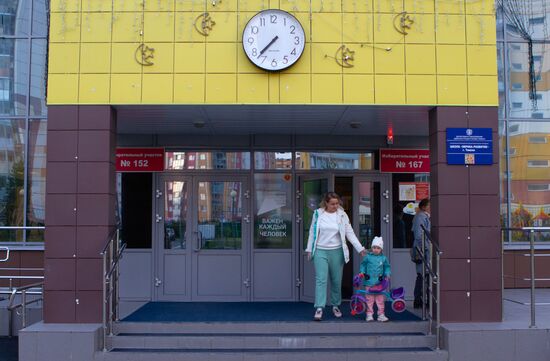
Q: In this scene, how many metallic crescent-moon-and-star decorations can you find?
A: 4